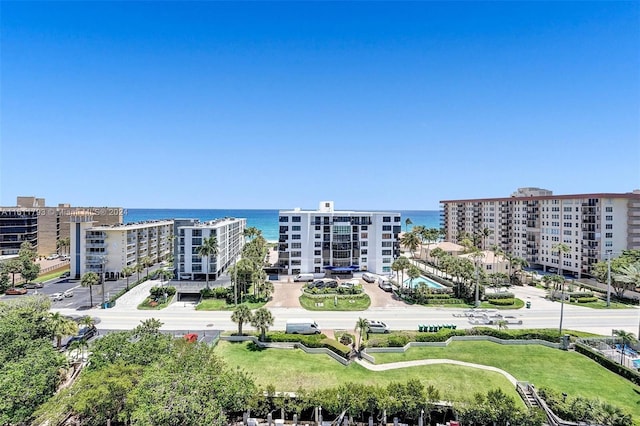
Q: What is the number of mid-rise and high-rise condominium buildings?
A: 5